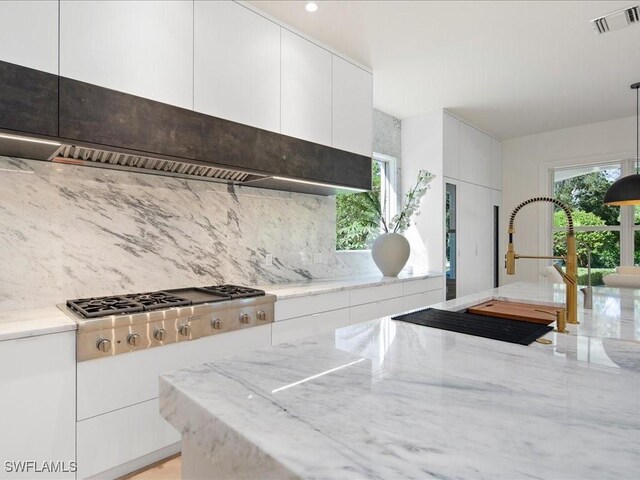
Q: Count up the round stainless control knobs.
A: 7